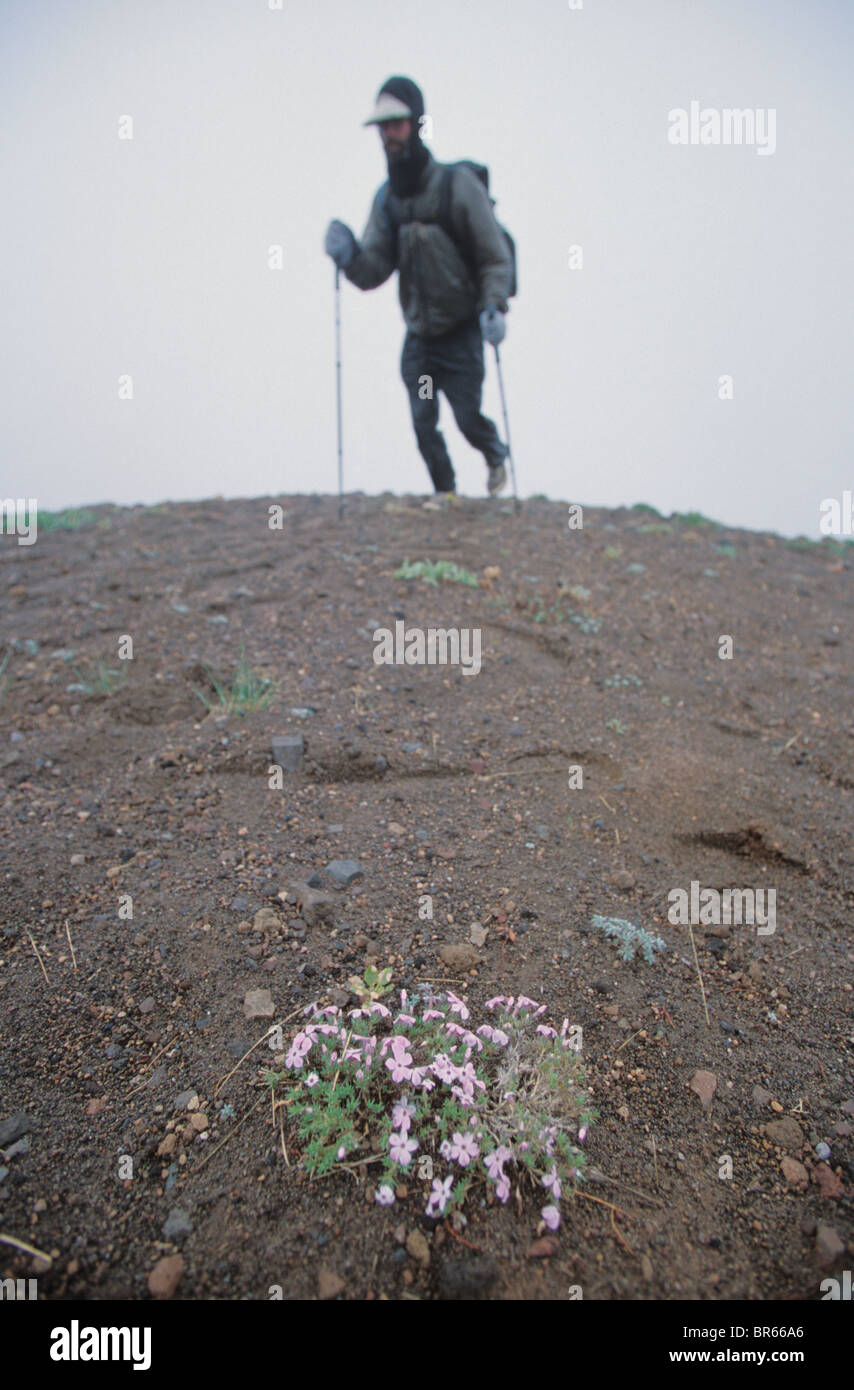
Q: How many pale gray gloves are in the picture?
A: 2